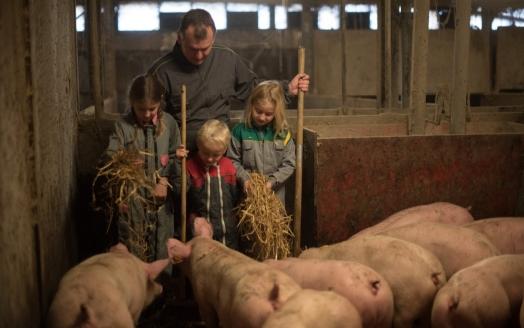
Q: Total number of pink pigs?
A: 9